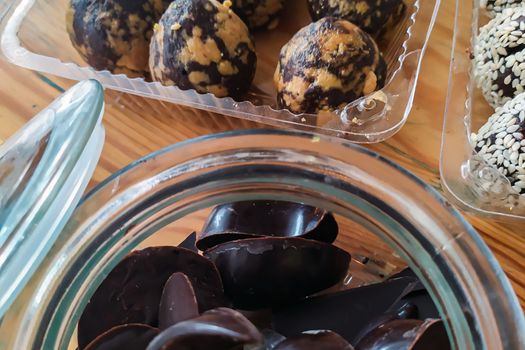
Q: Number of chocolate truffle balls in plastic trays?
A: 8